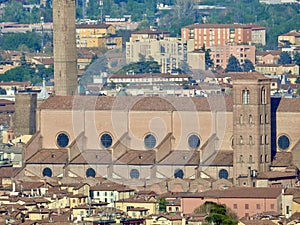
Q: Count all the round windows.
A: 10